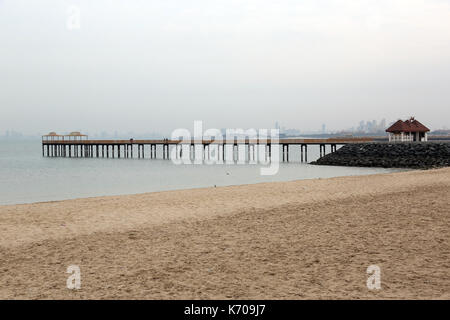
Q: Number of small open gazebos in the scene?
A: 2